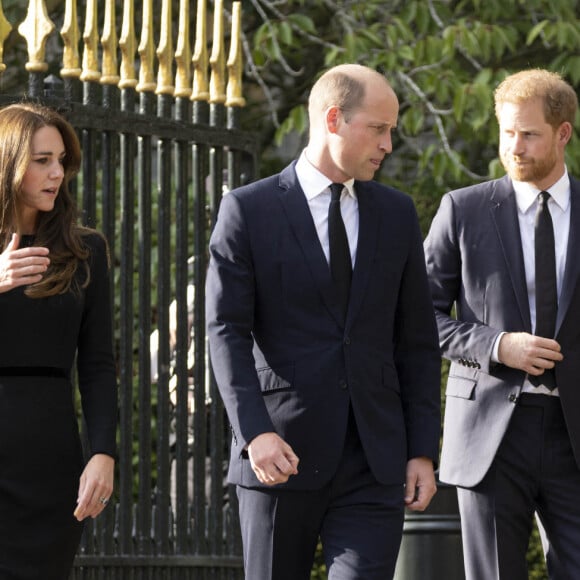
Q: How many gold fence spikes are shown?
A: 12